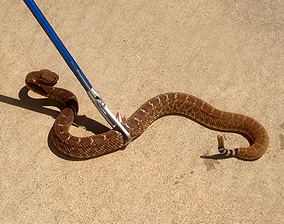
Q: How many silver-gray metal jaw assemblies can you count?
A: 1